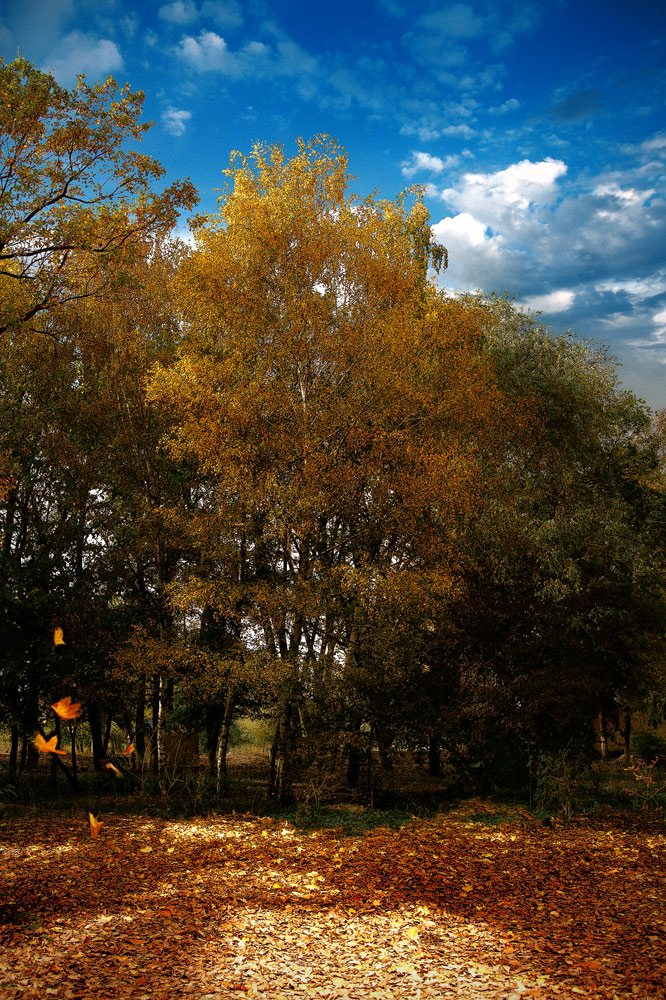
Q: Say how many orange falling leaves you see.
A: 6